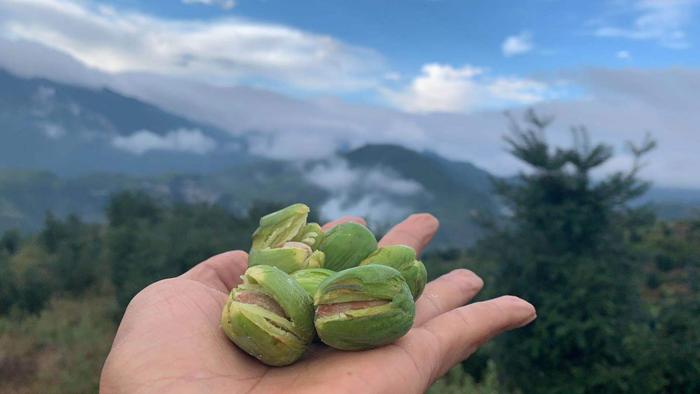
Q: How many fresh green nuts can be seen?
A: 6